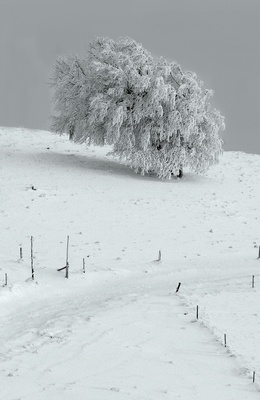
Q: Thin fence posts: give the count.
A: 12